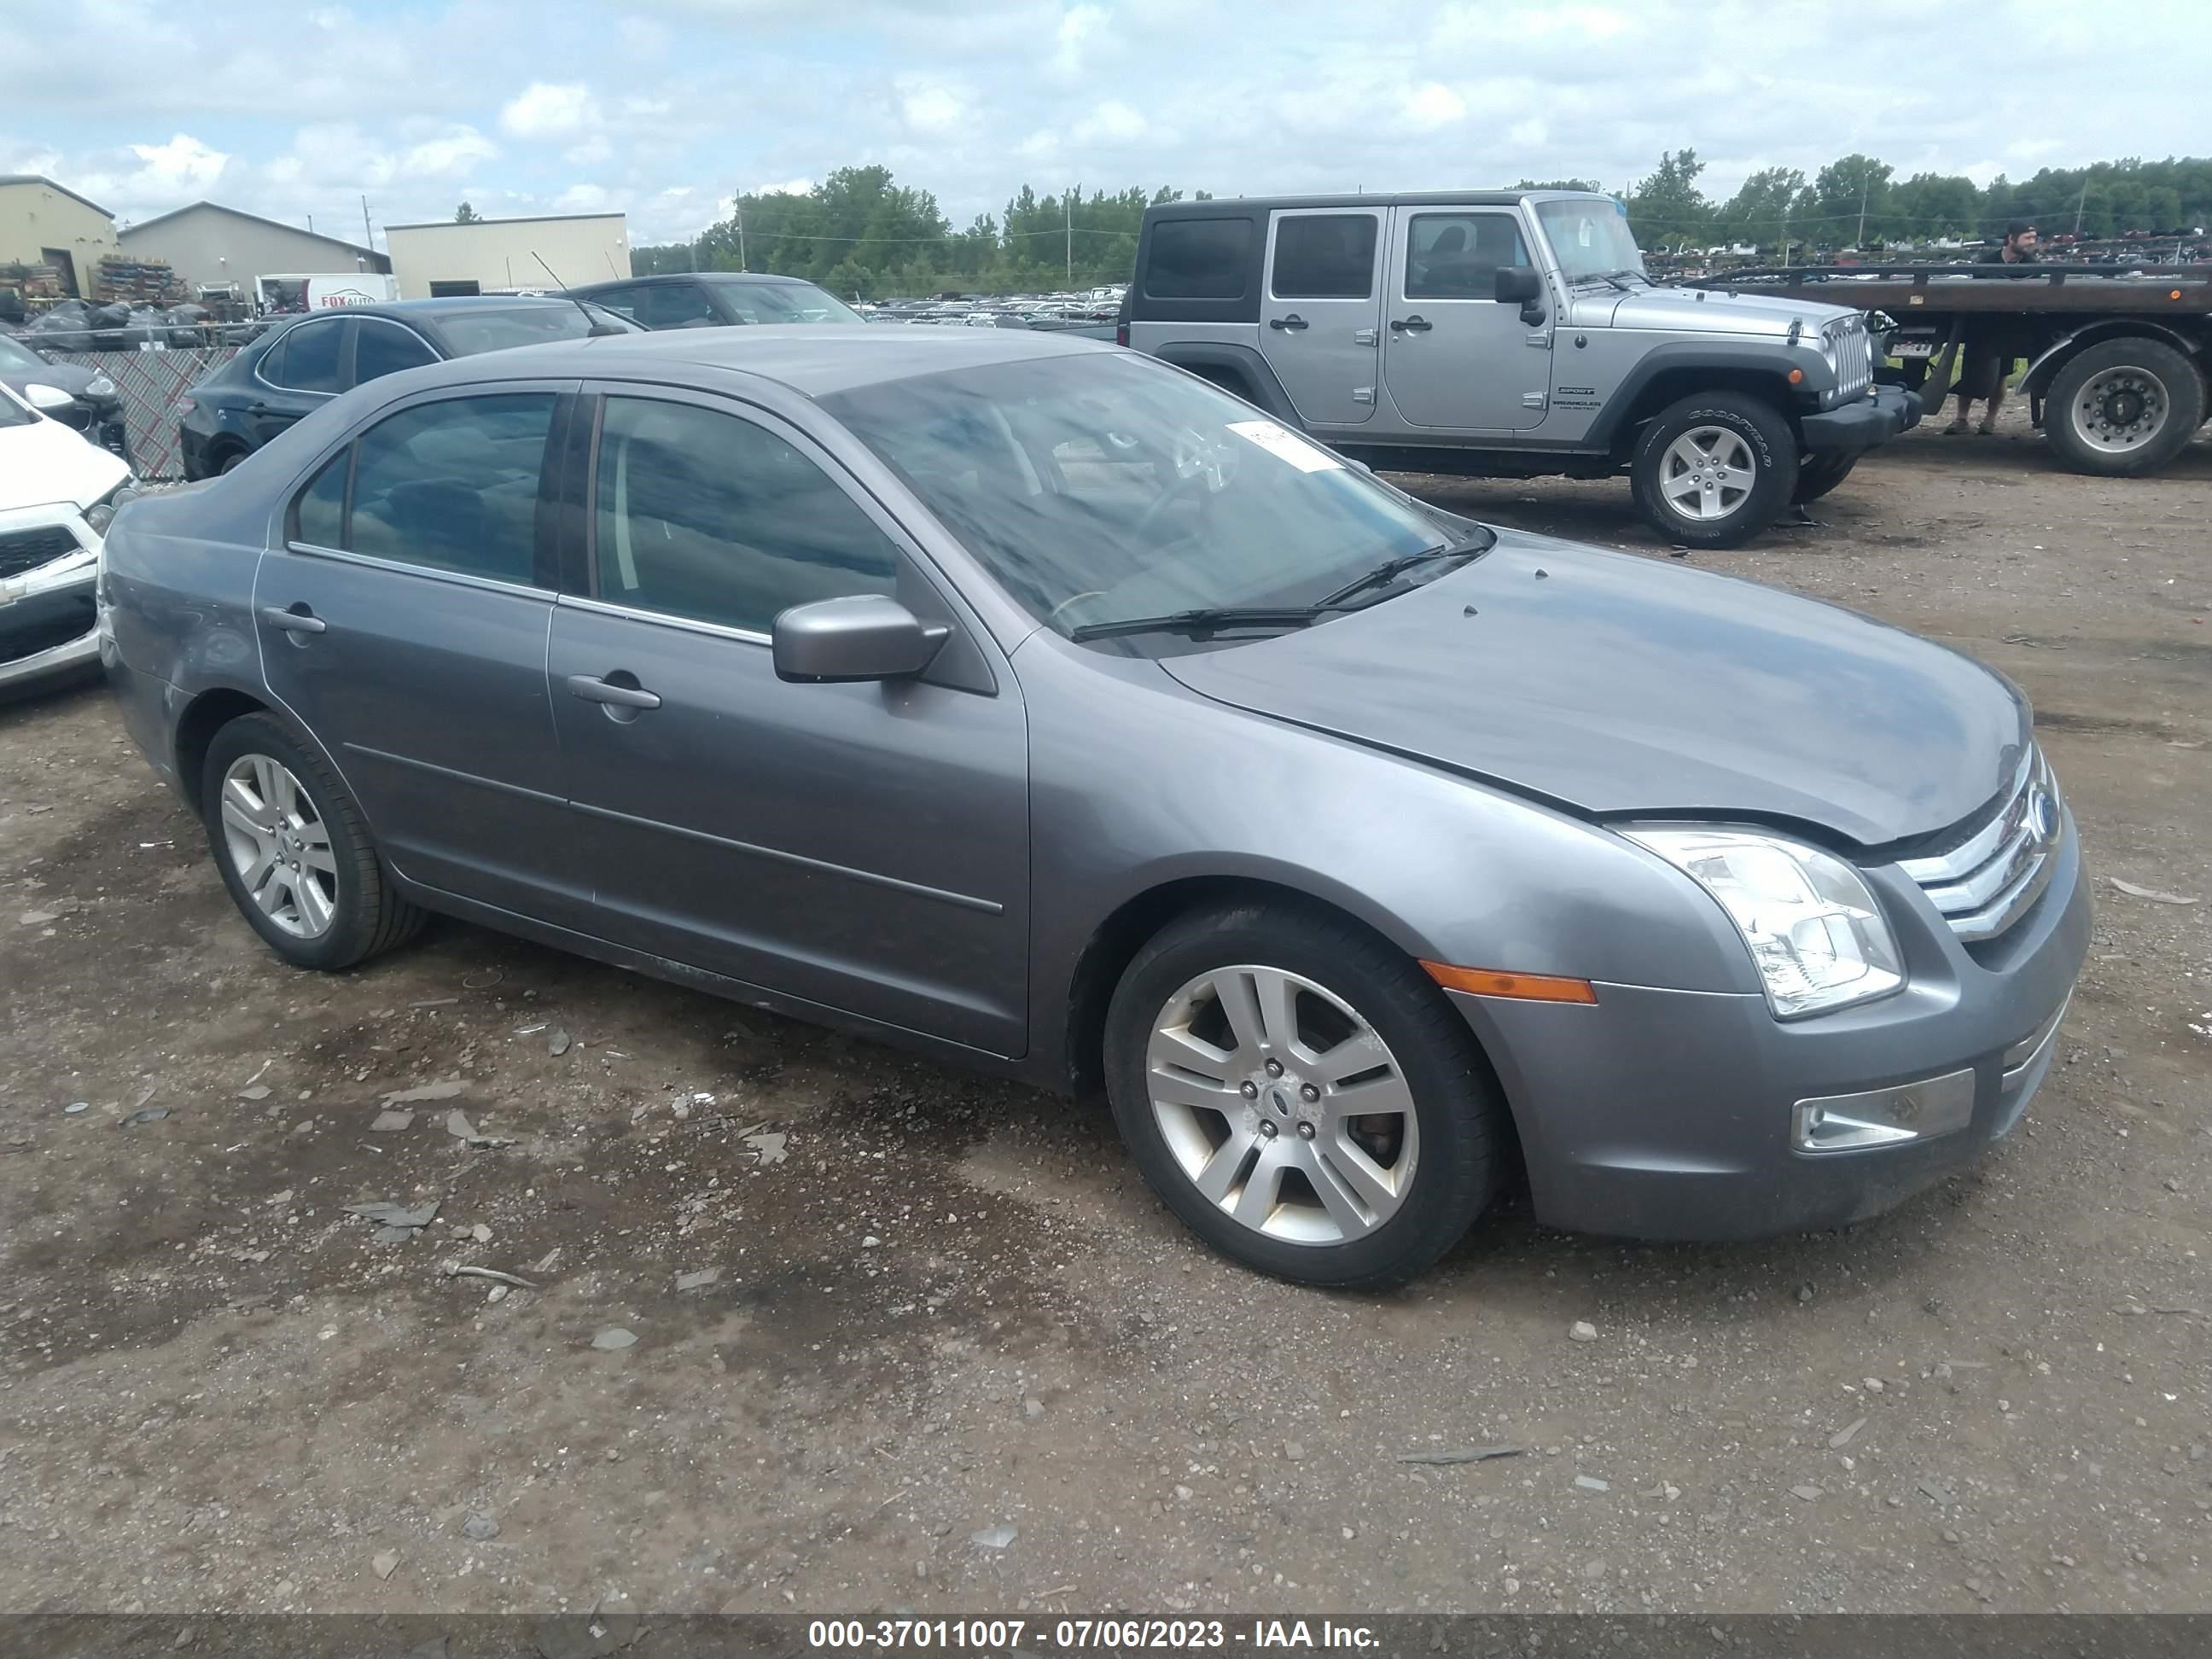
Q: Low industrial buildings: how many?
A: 3